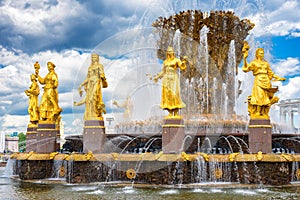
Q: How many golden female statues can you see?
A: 5